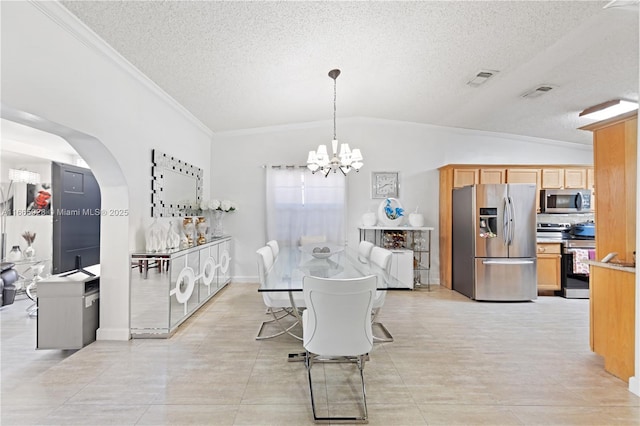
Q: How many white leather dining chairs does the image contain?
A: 6